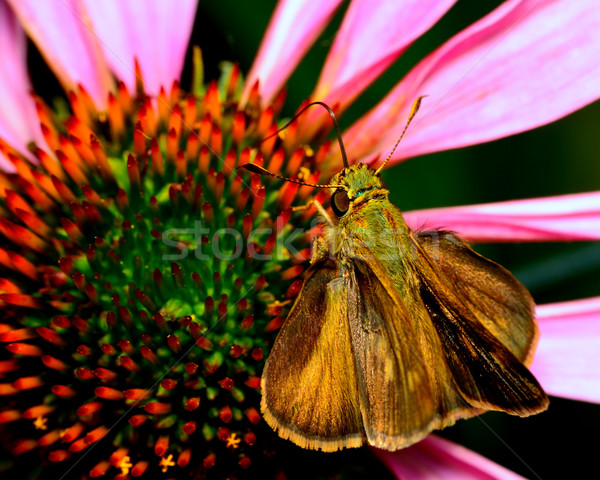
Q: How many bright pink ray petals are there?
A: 9